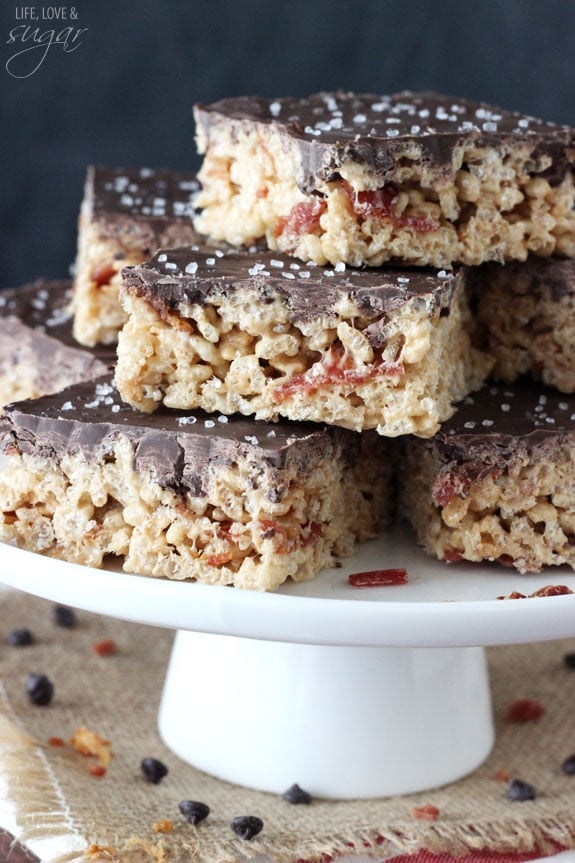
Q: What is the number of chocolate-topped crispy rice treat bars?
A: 7